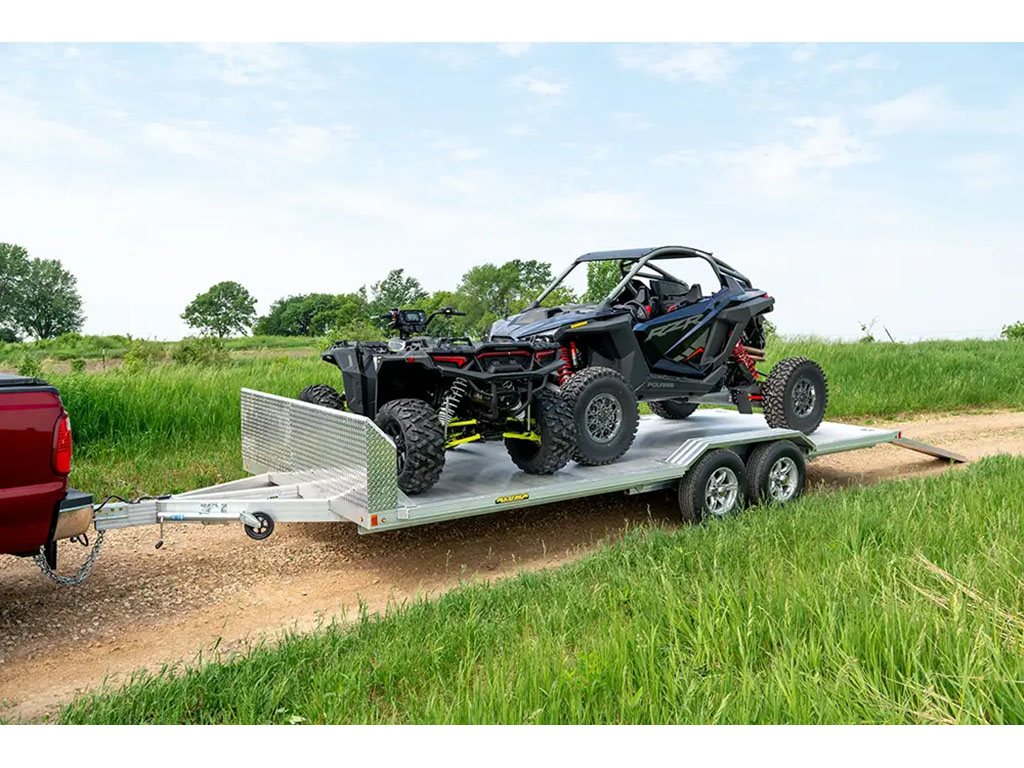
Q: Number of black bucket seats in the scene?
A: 2